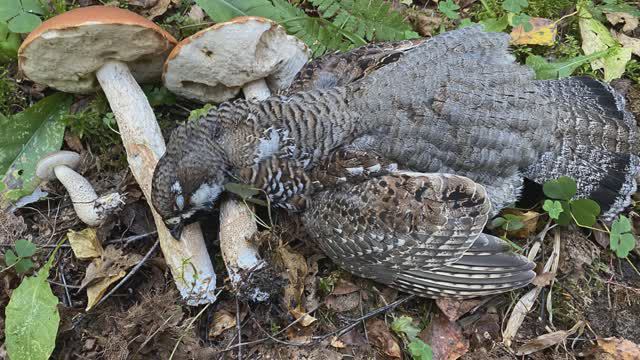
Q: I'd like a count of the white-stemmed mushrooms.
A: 3